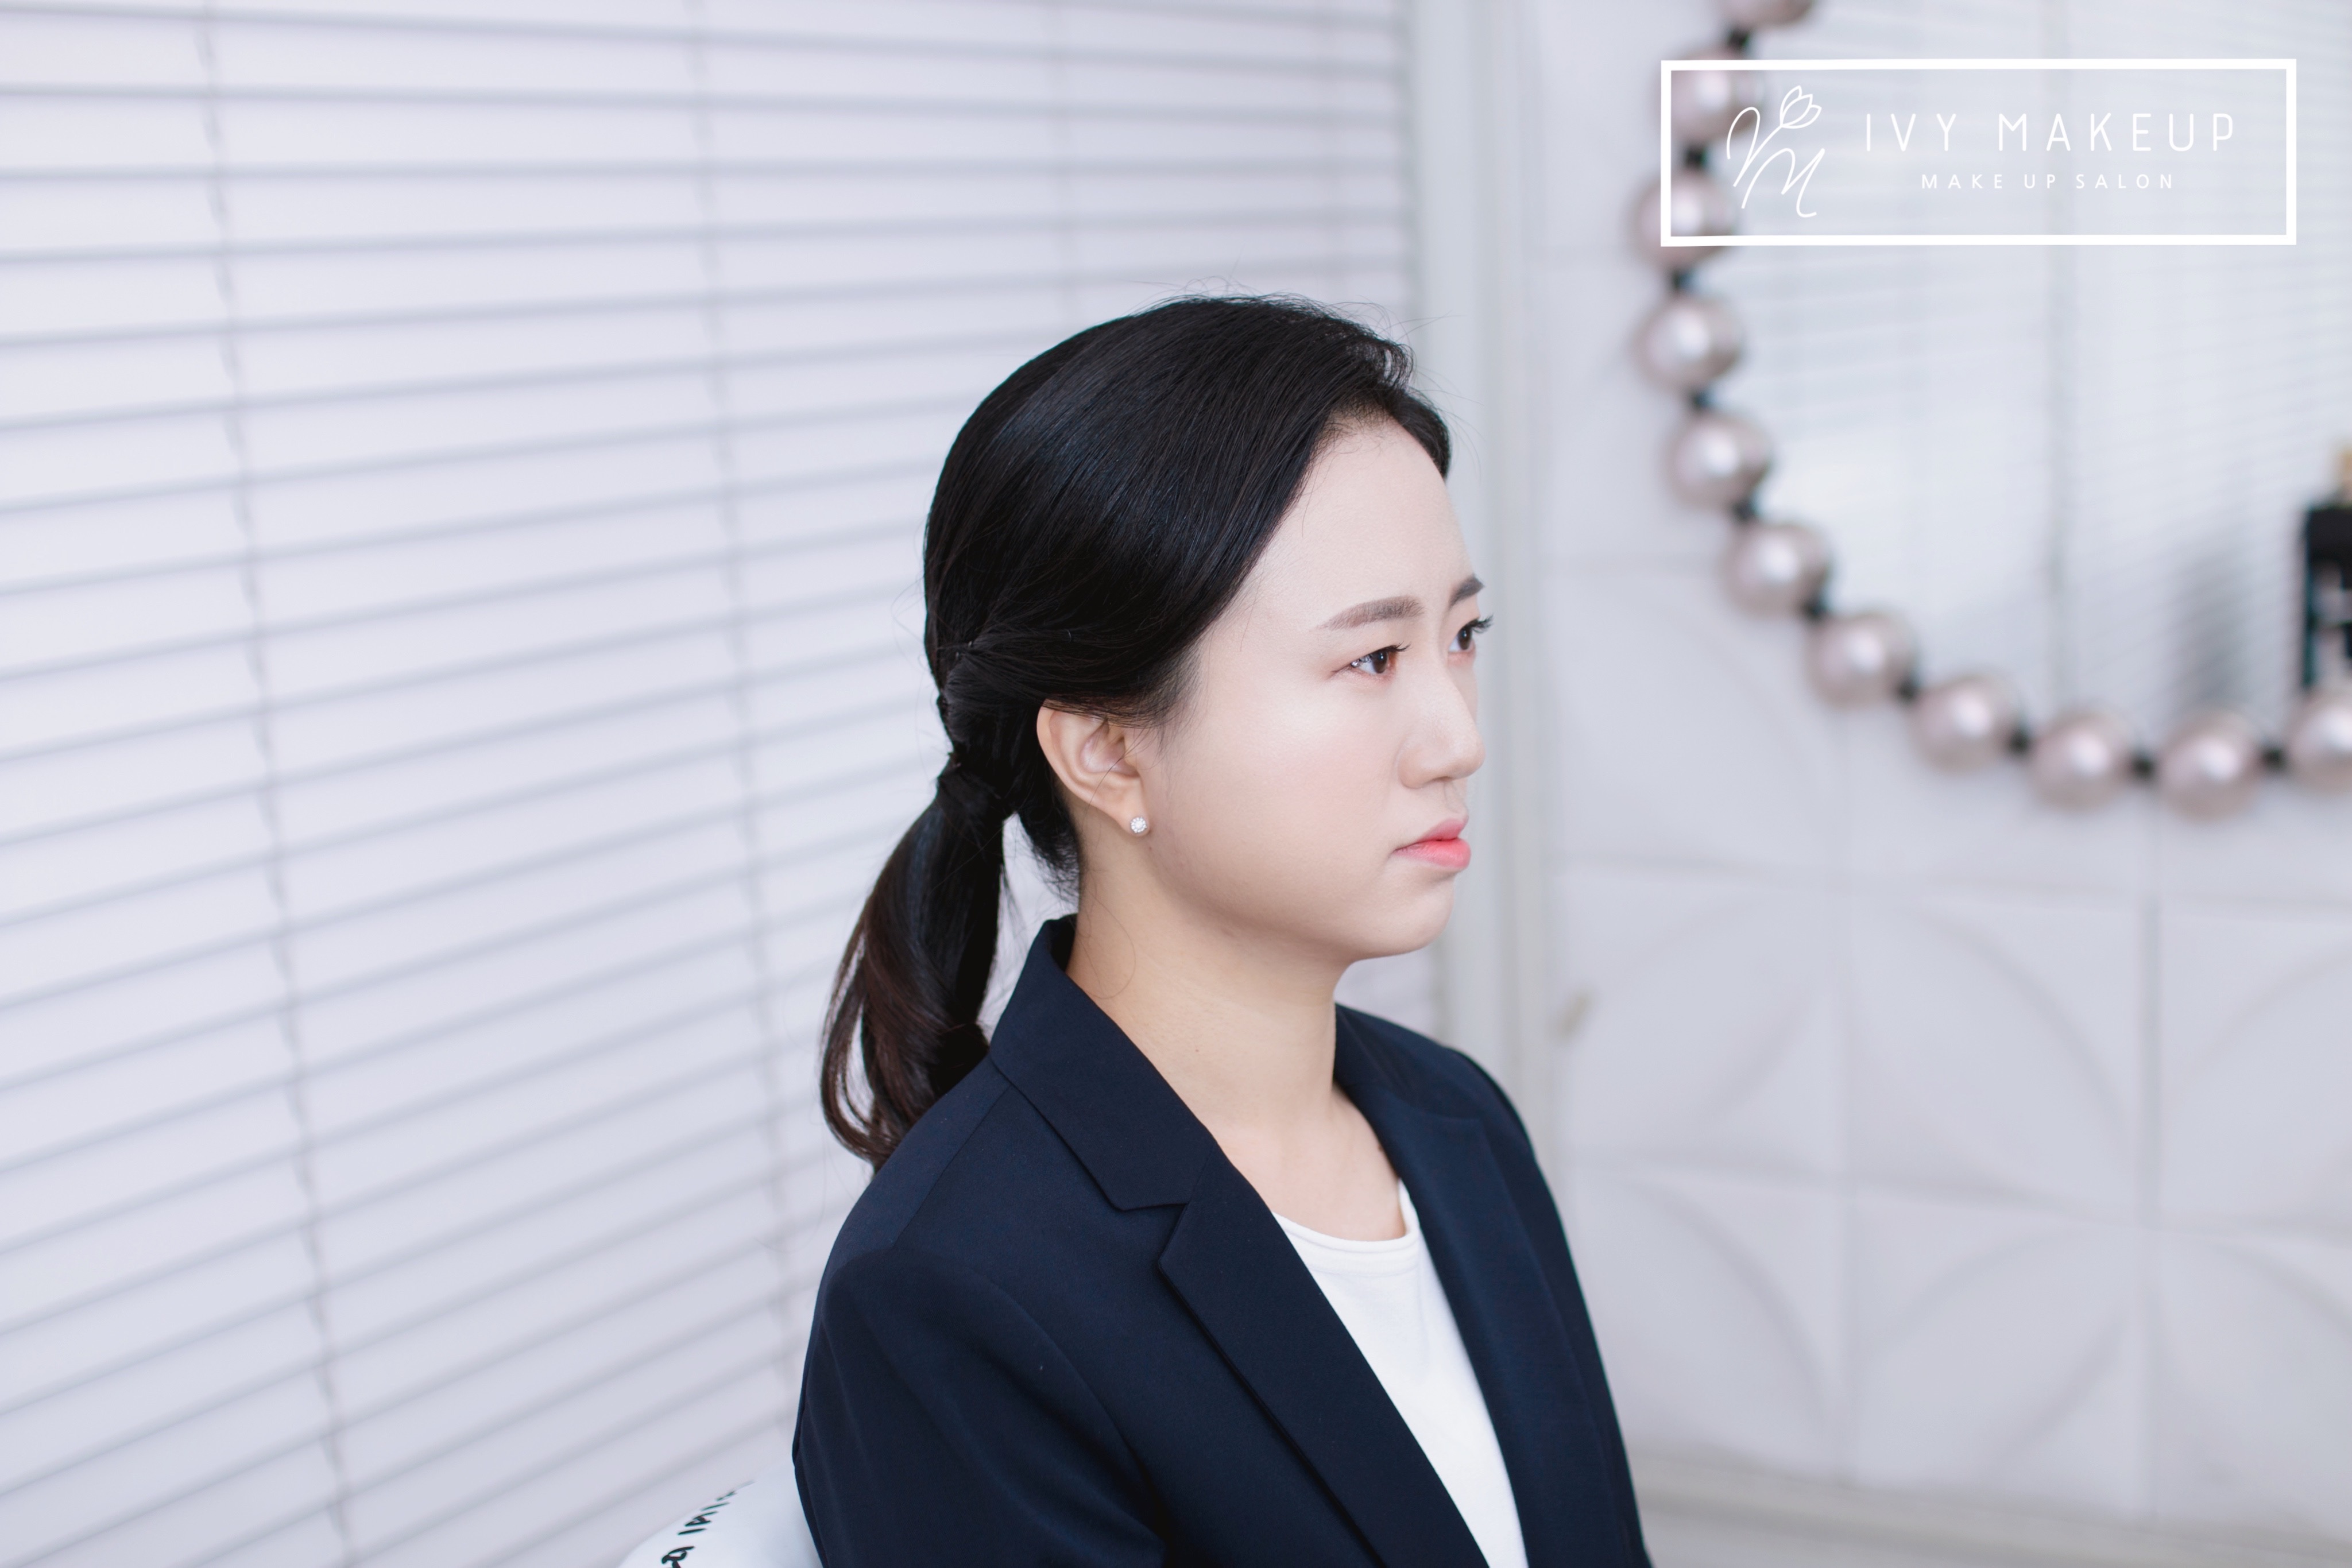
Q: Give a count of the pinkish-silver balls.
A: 11